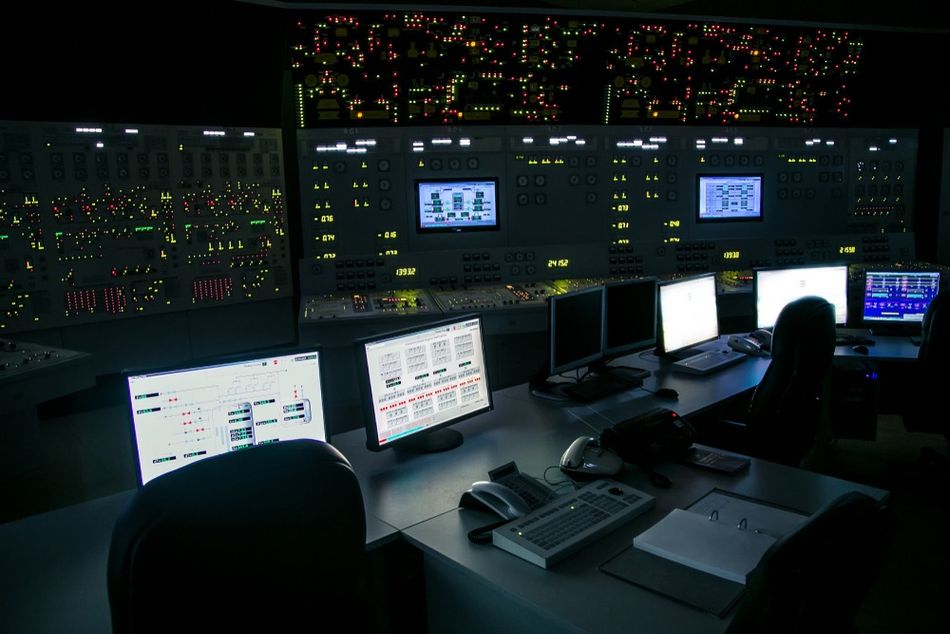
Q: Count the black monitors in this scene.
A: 2